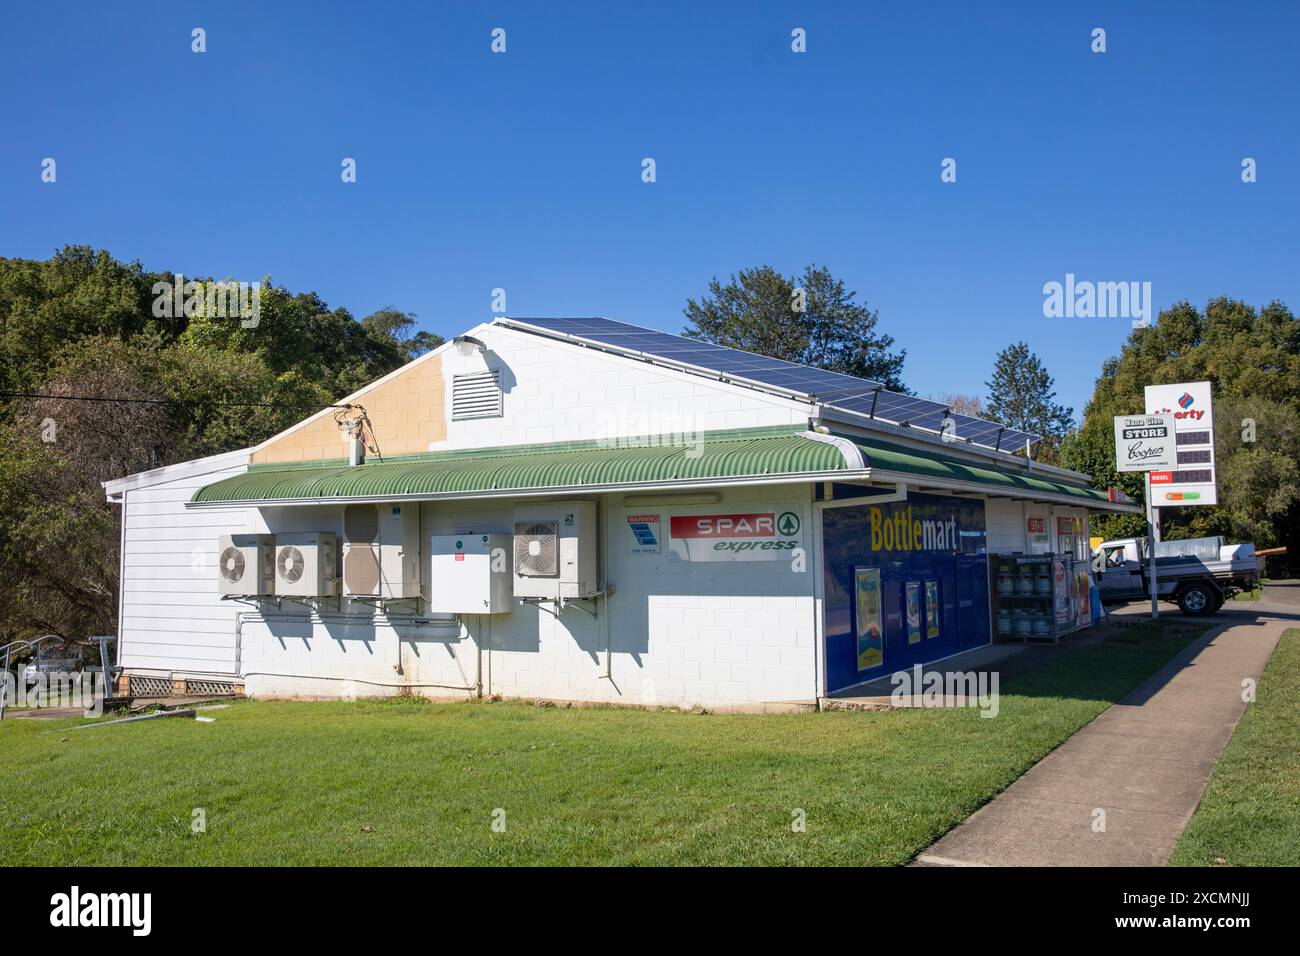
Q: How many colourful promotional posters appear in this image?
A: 3